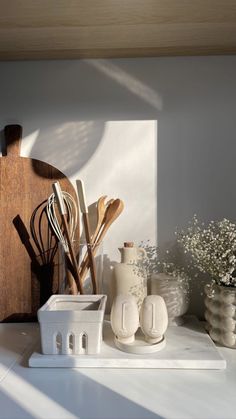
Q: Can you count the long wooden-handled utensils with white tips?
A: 2